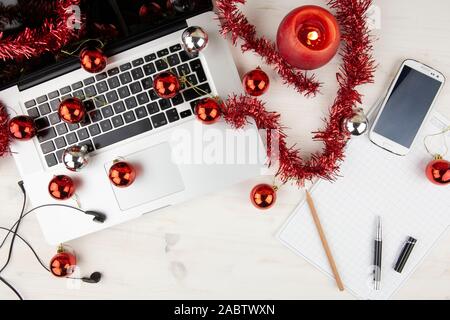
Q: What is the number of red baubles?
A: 11